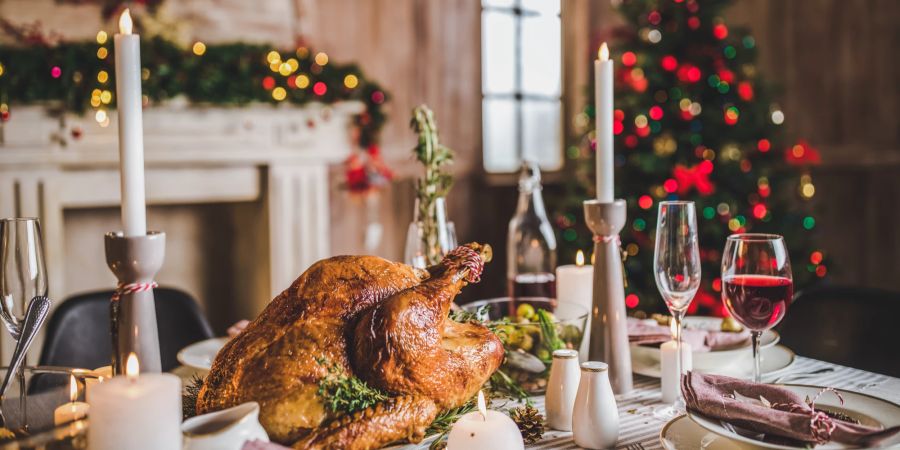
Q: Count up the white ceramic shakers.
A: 2